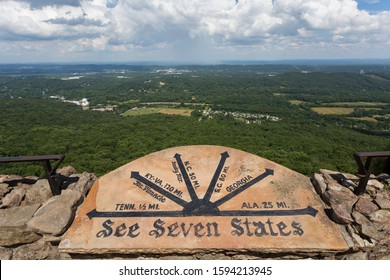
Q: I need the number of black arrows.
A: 6